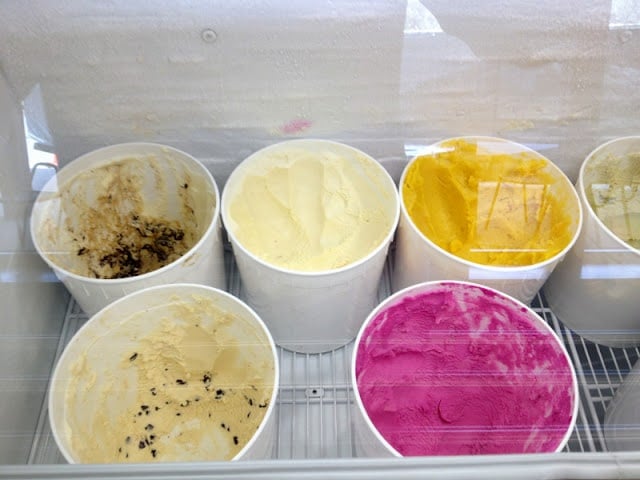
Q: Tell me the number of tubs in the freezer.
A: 6